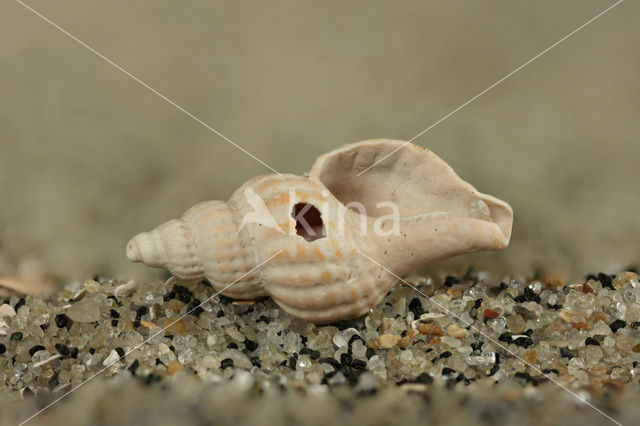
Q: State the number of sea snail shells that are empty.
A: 1